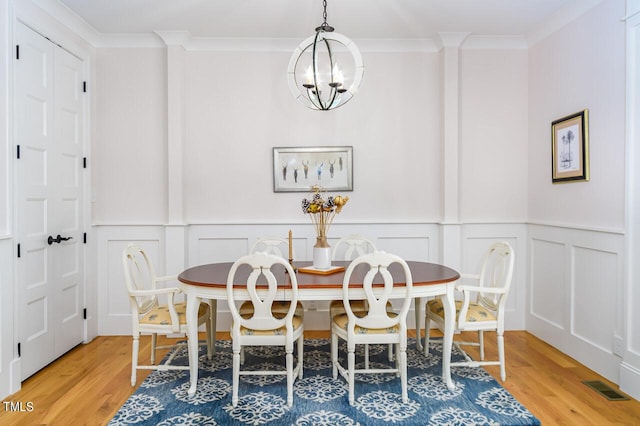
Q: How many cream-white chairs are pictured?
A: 6